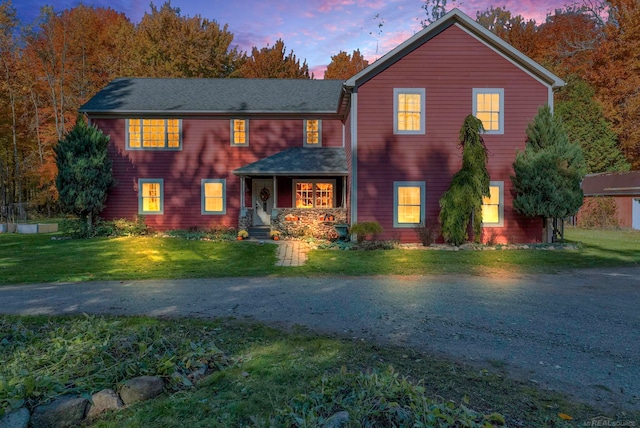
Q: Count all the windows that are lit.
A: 10